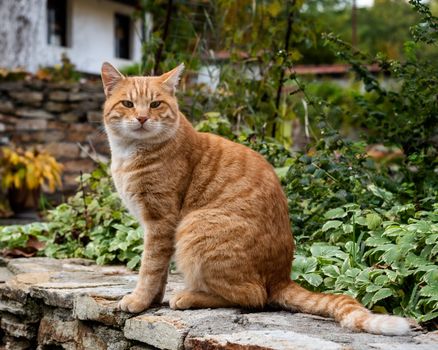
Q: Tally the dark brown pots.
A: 1